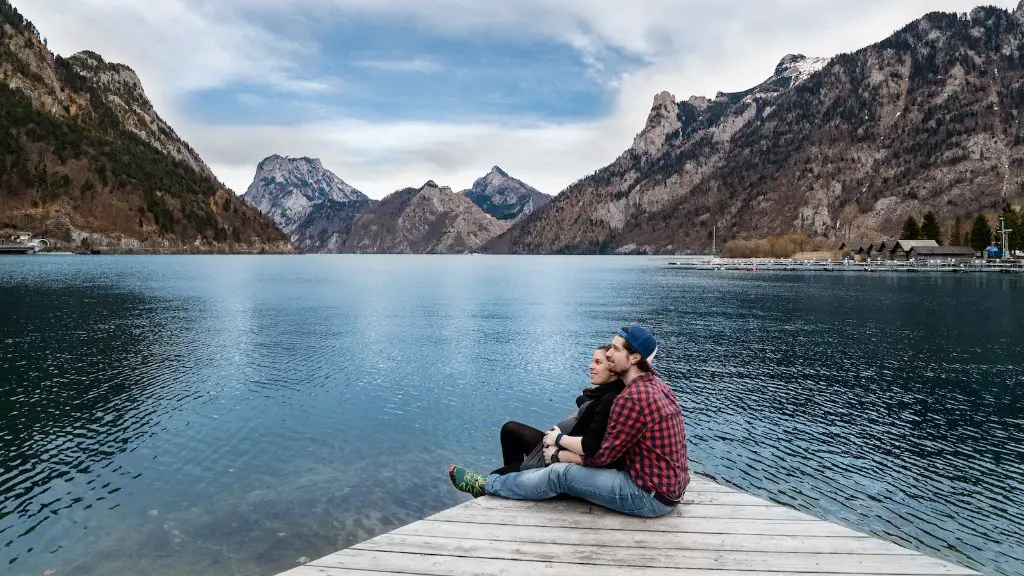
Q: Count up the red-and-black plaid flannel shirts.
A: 1